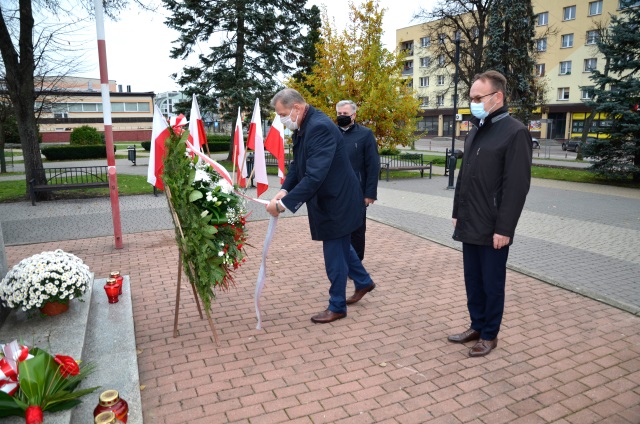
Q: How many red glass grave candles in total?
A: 4